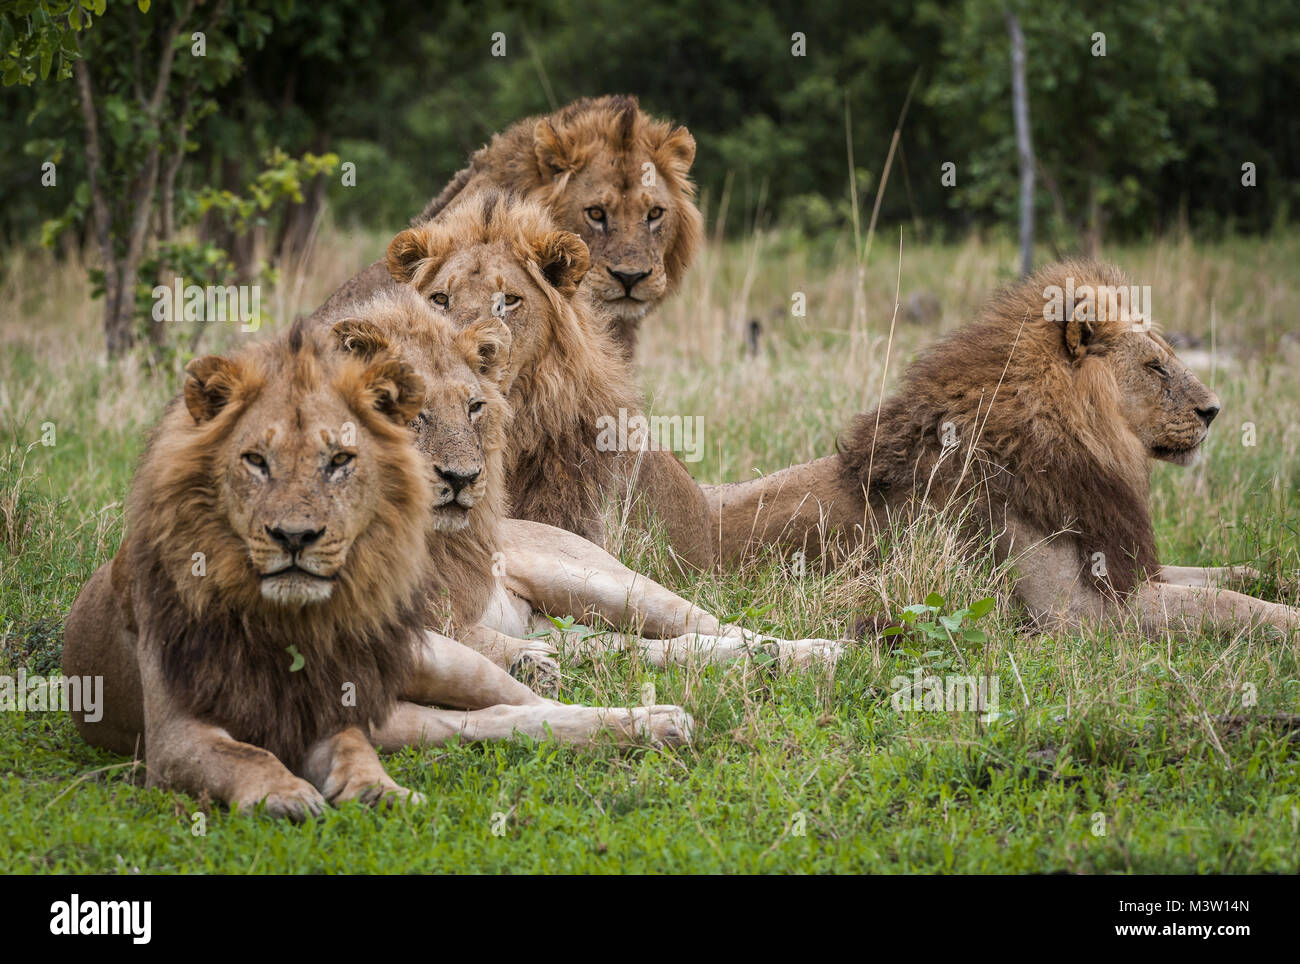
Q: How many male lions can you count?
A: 5